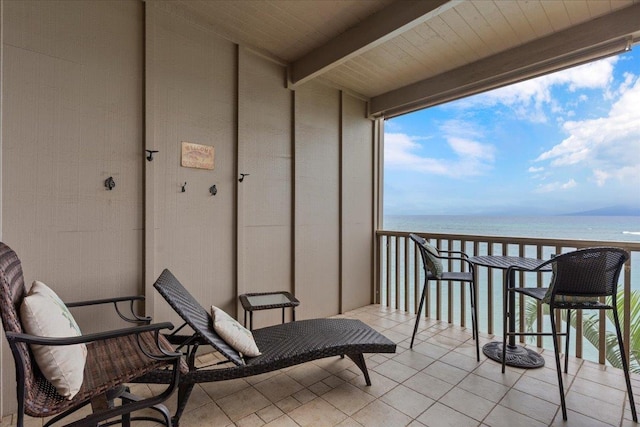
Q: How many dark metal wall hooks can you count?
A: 5